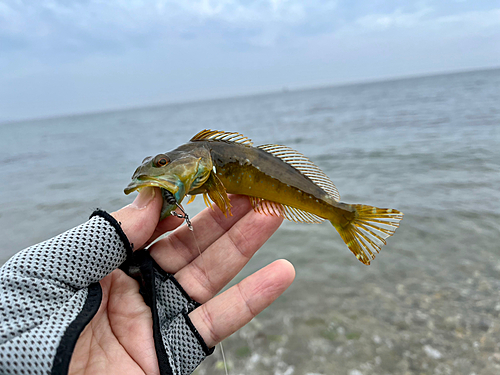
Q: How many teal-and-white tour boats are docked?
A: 0